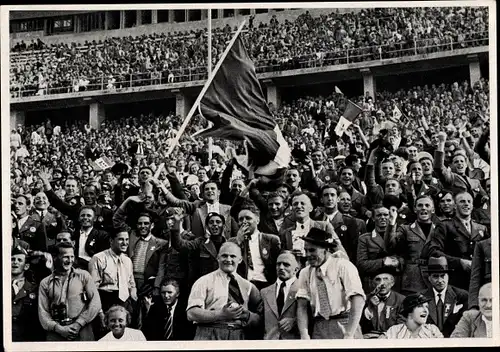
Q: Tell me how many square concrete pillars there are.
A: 6